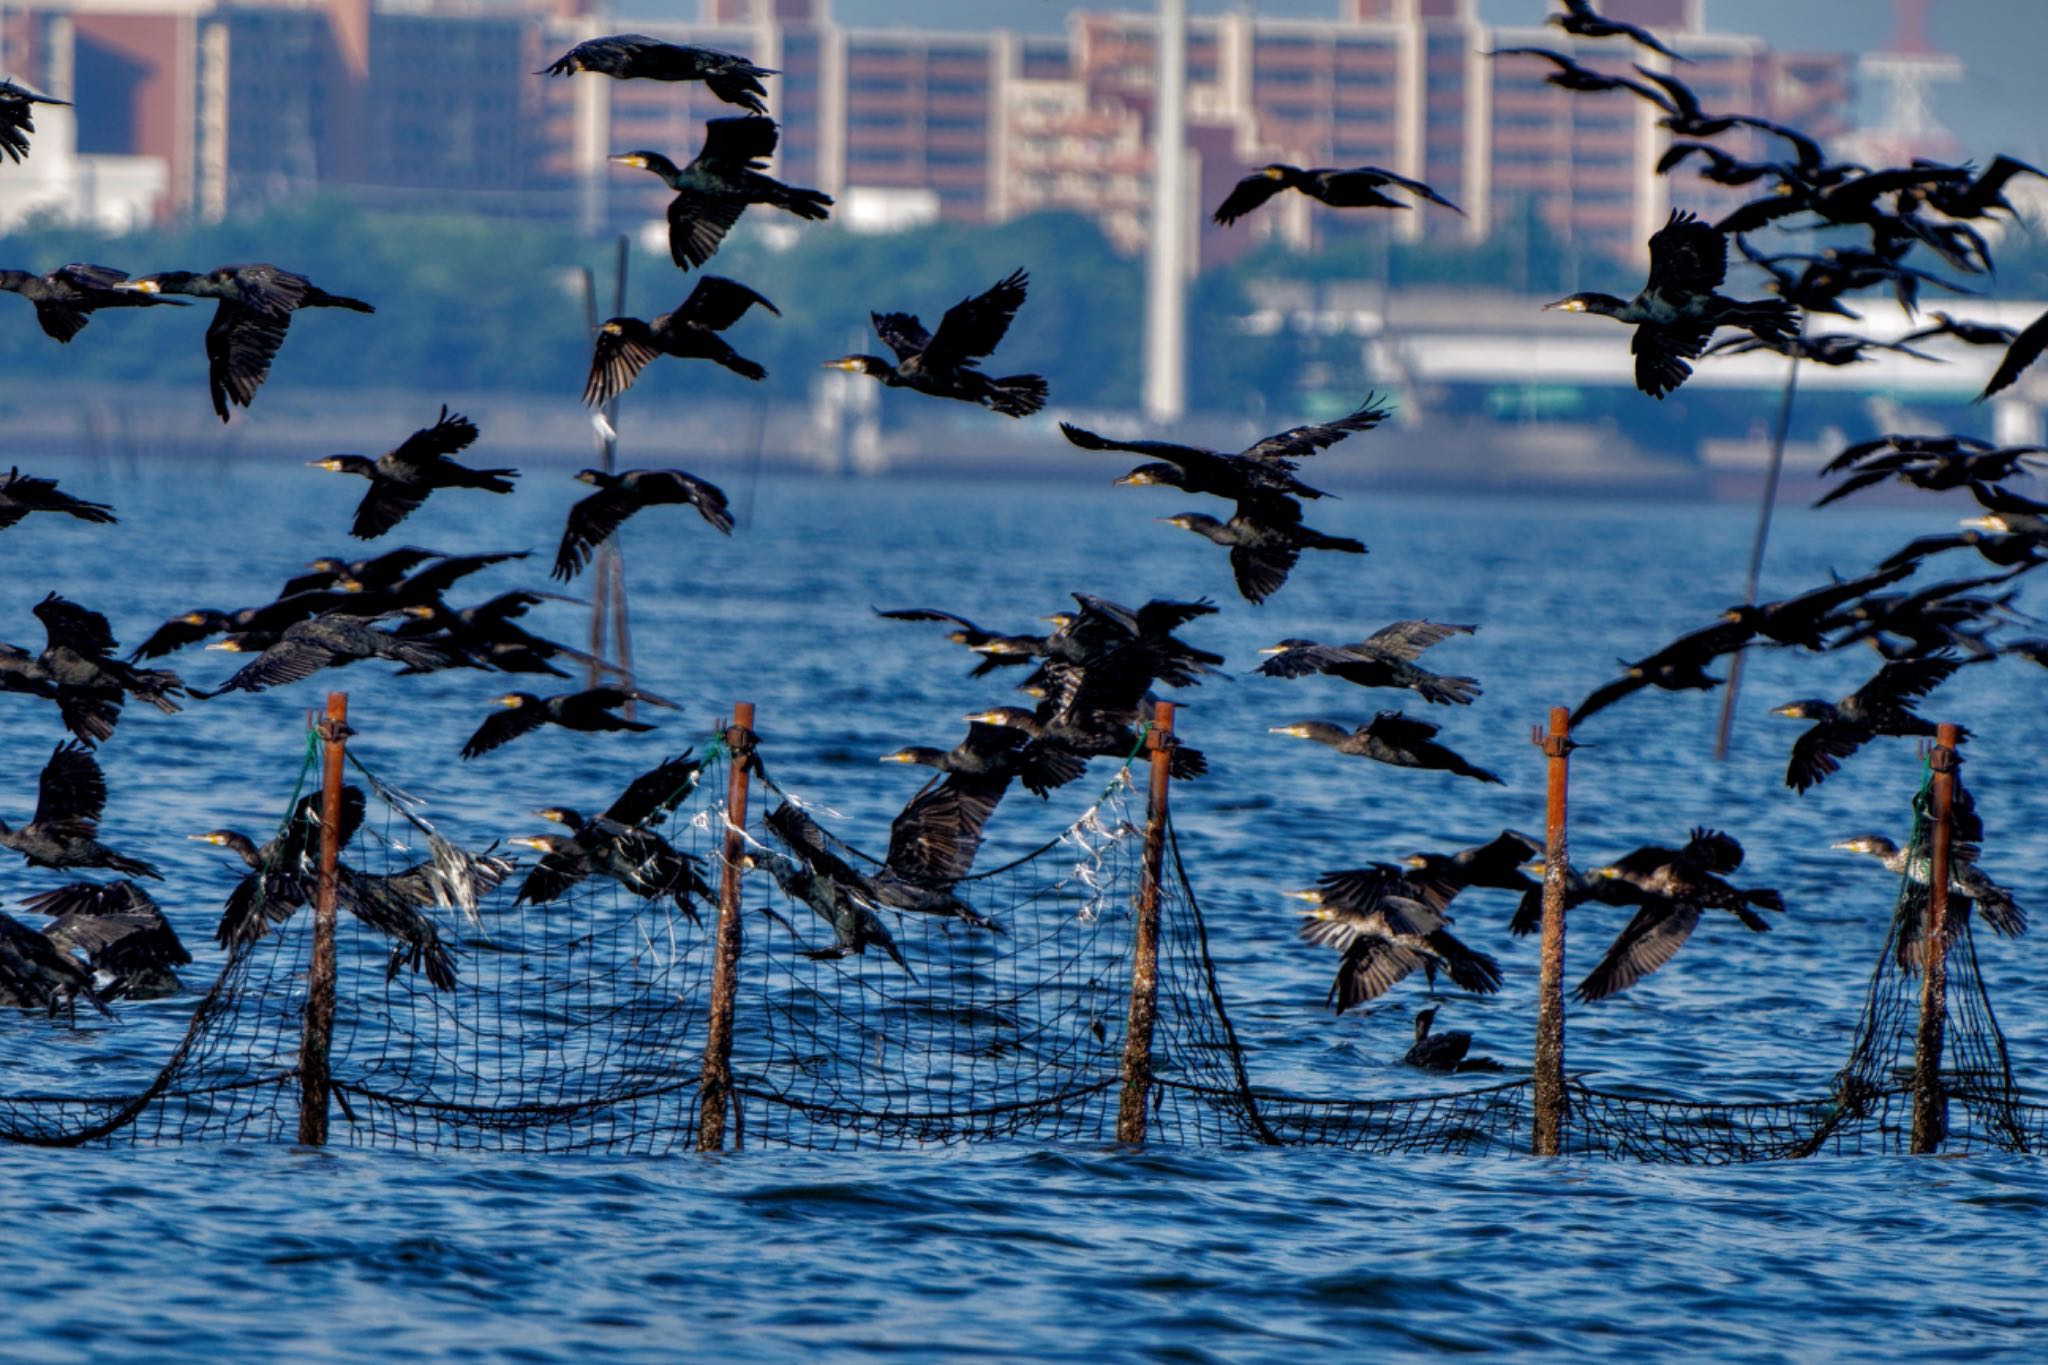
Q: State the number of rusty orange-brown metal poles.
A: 5